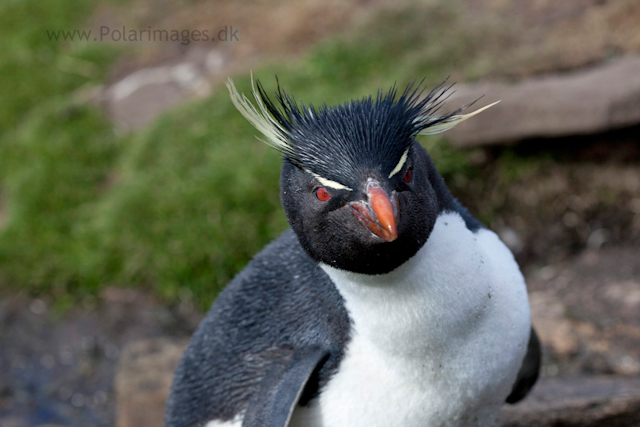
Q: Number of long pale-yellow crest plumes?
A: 2